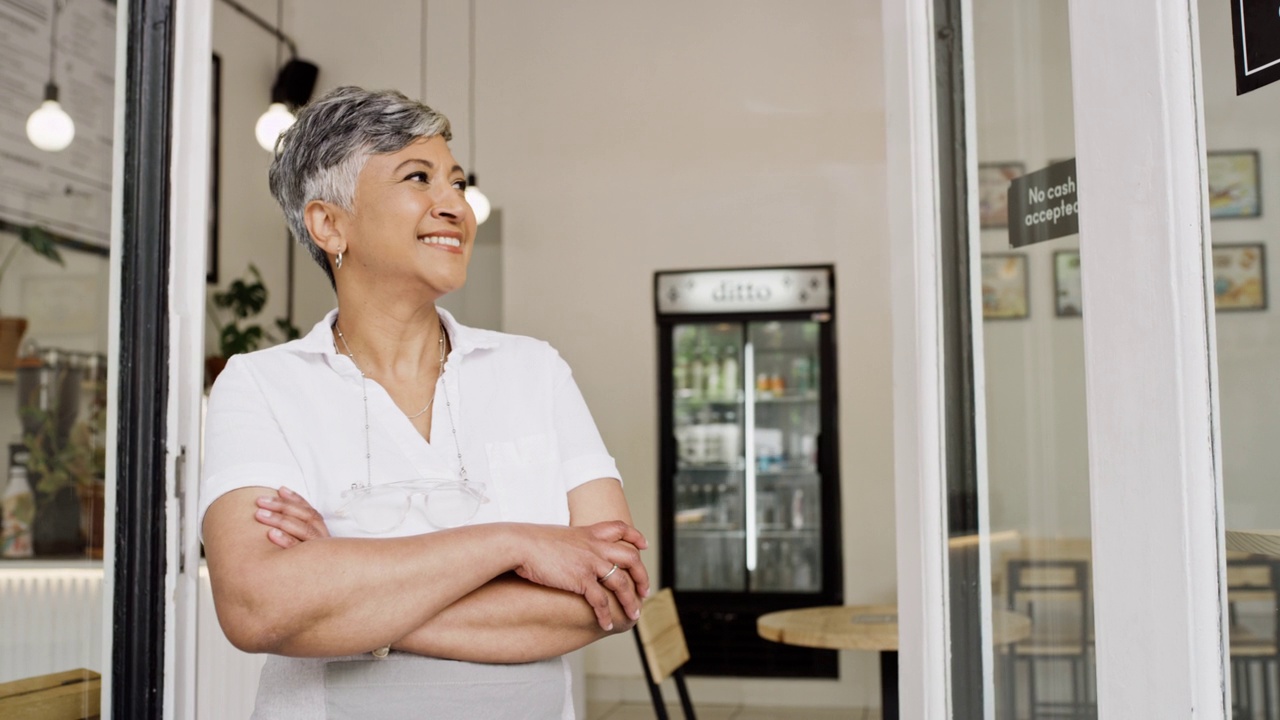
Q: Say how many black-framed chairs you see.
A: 3